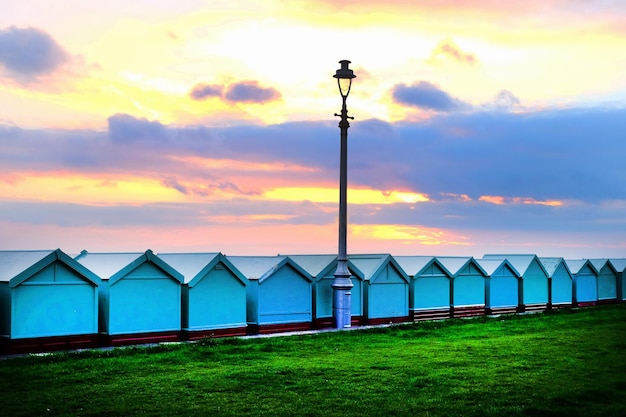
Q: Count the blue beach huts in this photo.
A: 14